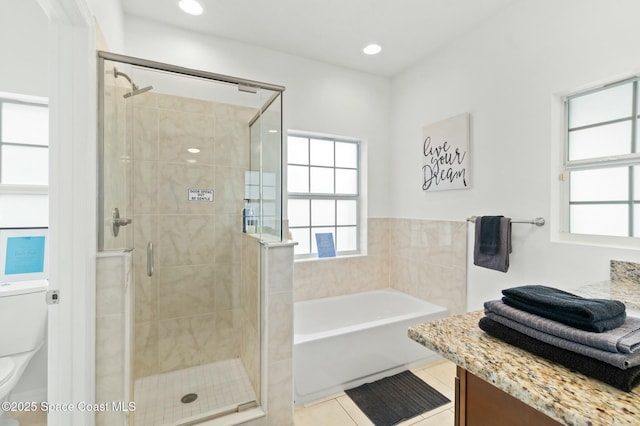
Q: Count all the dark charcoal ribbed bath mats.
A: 1